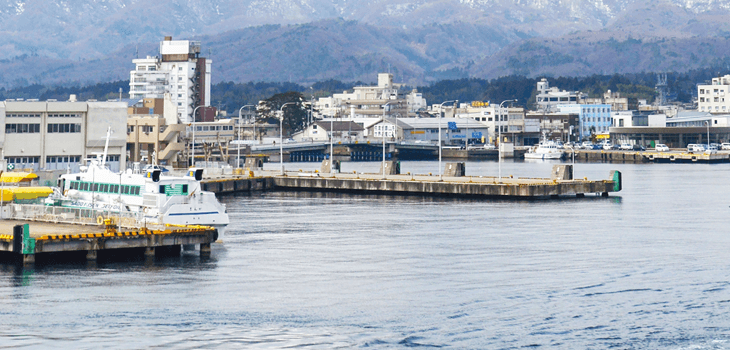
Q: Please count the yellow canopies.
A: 2